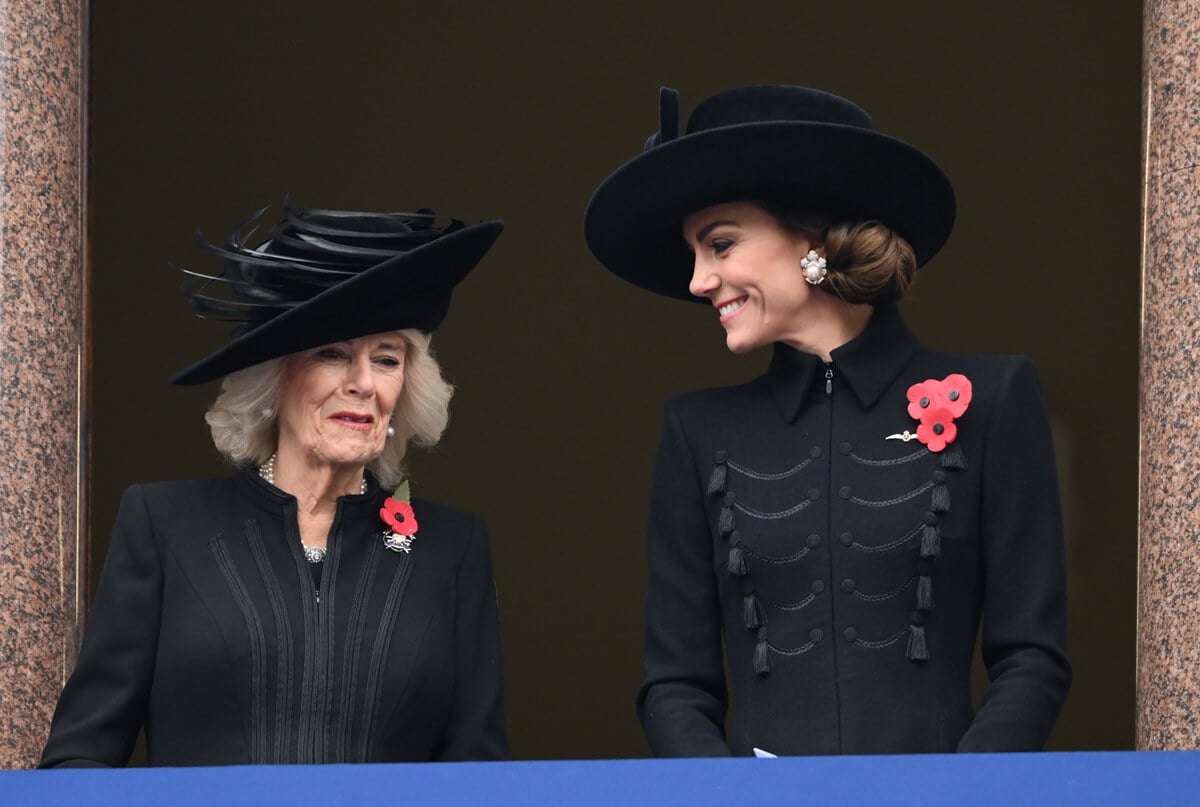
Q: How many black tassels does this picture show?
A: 10